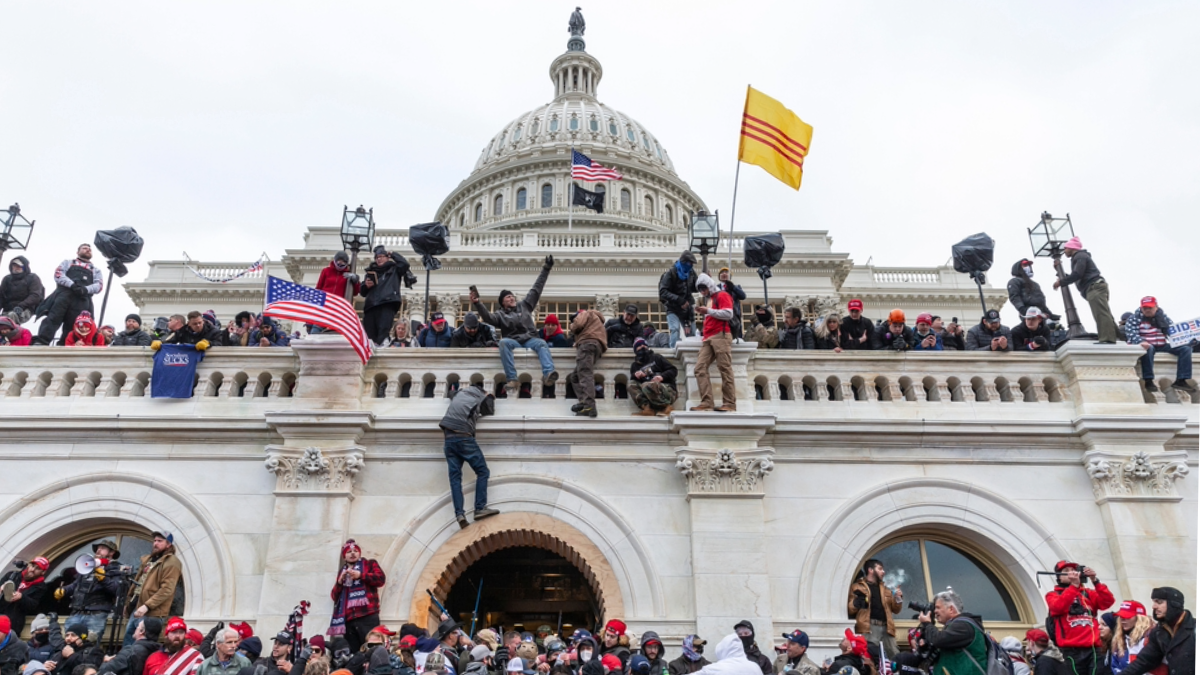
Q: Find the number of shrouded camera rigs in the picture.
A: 4